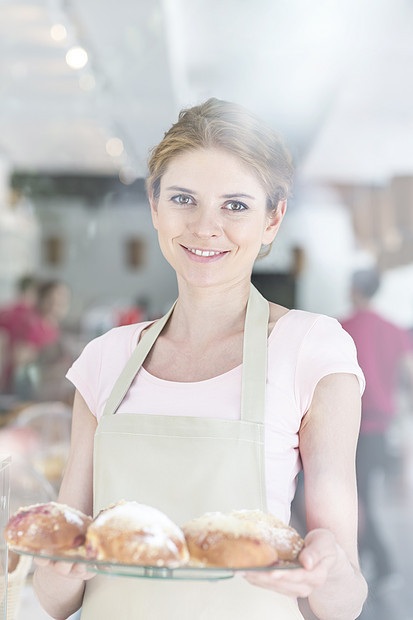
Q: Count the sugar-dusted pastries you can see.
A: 4